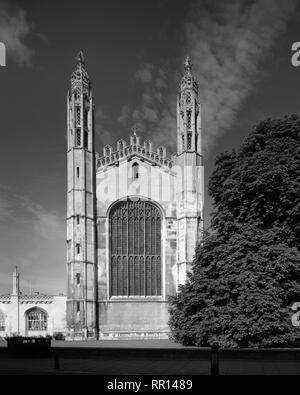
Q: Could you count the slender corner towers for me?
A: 2